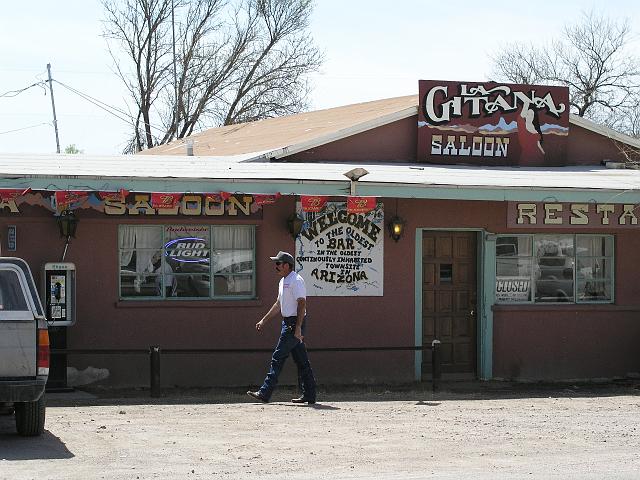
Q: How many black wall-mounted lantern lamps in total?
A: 3